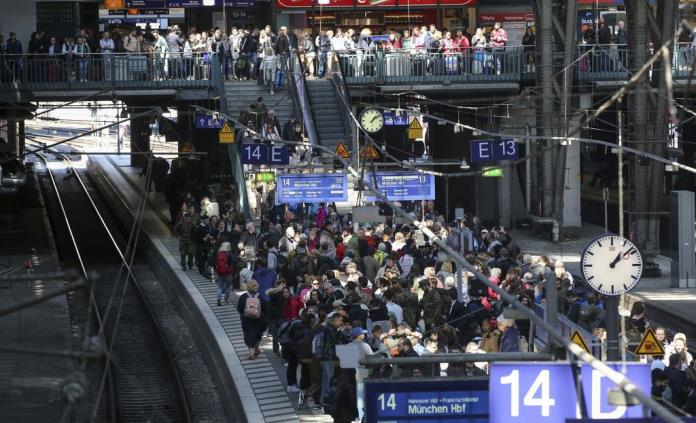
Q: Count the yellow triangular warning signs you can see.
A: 6